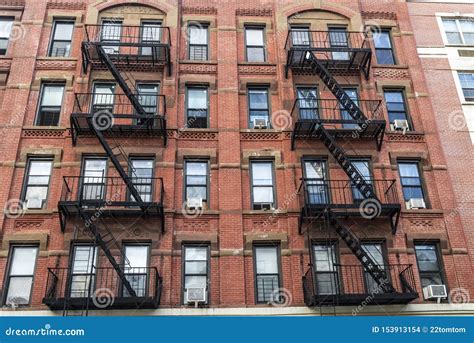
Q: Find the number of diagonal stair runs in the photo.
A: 6